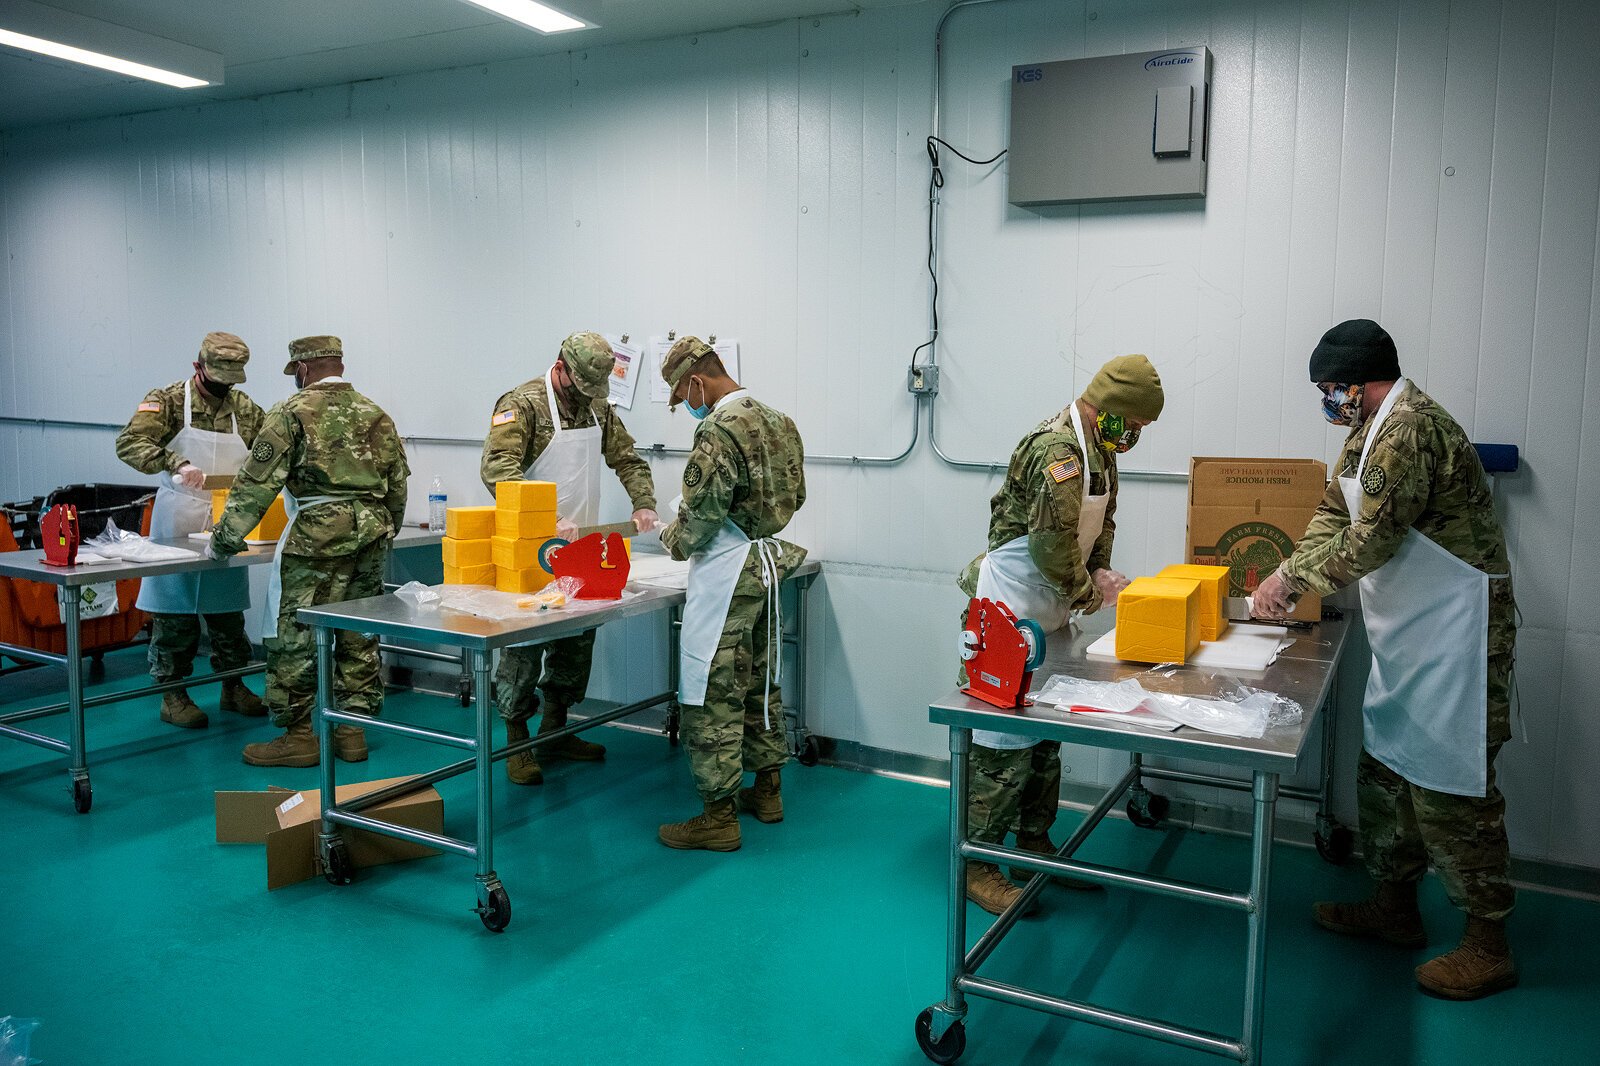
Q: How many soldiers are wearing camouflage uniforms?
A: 6